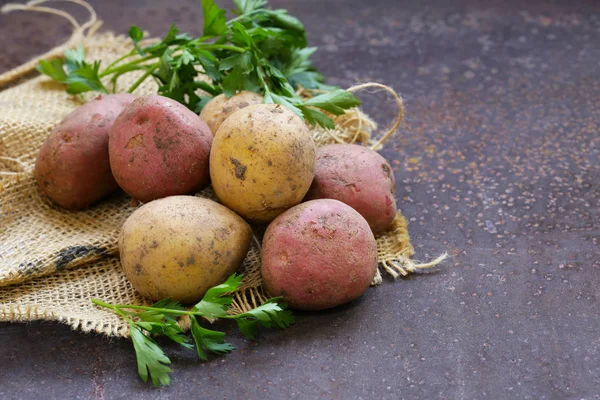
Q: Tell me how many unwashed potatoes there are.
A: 7